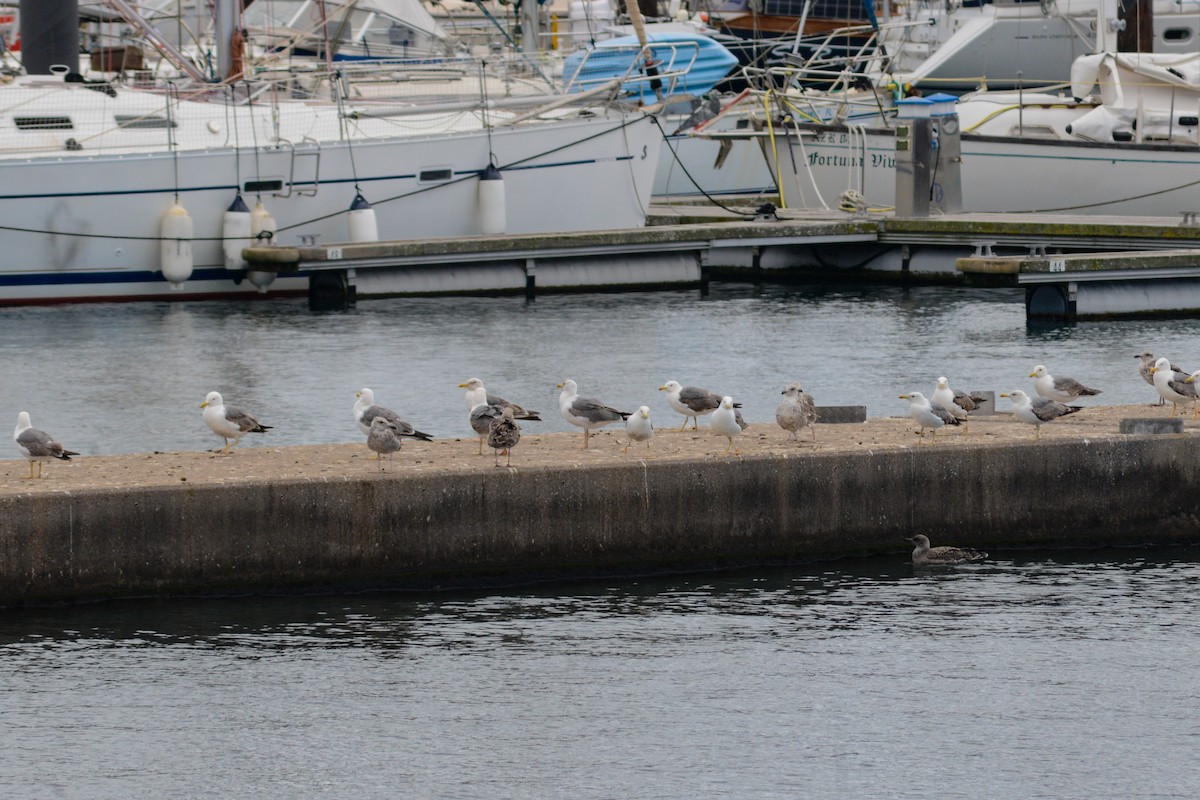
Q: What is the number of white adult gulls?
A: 15